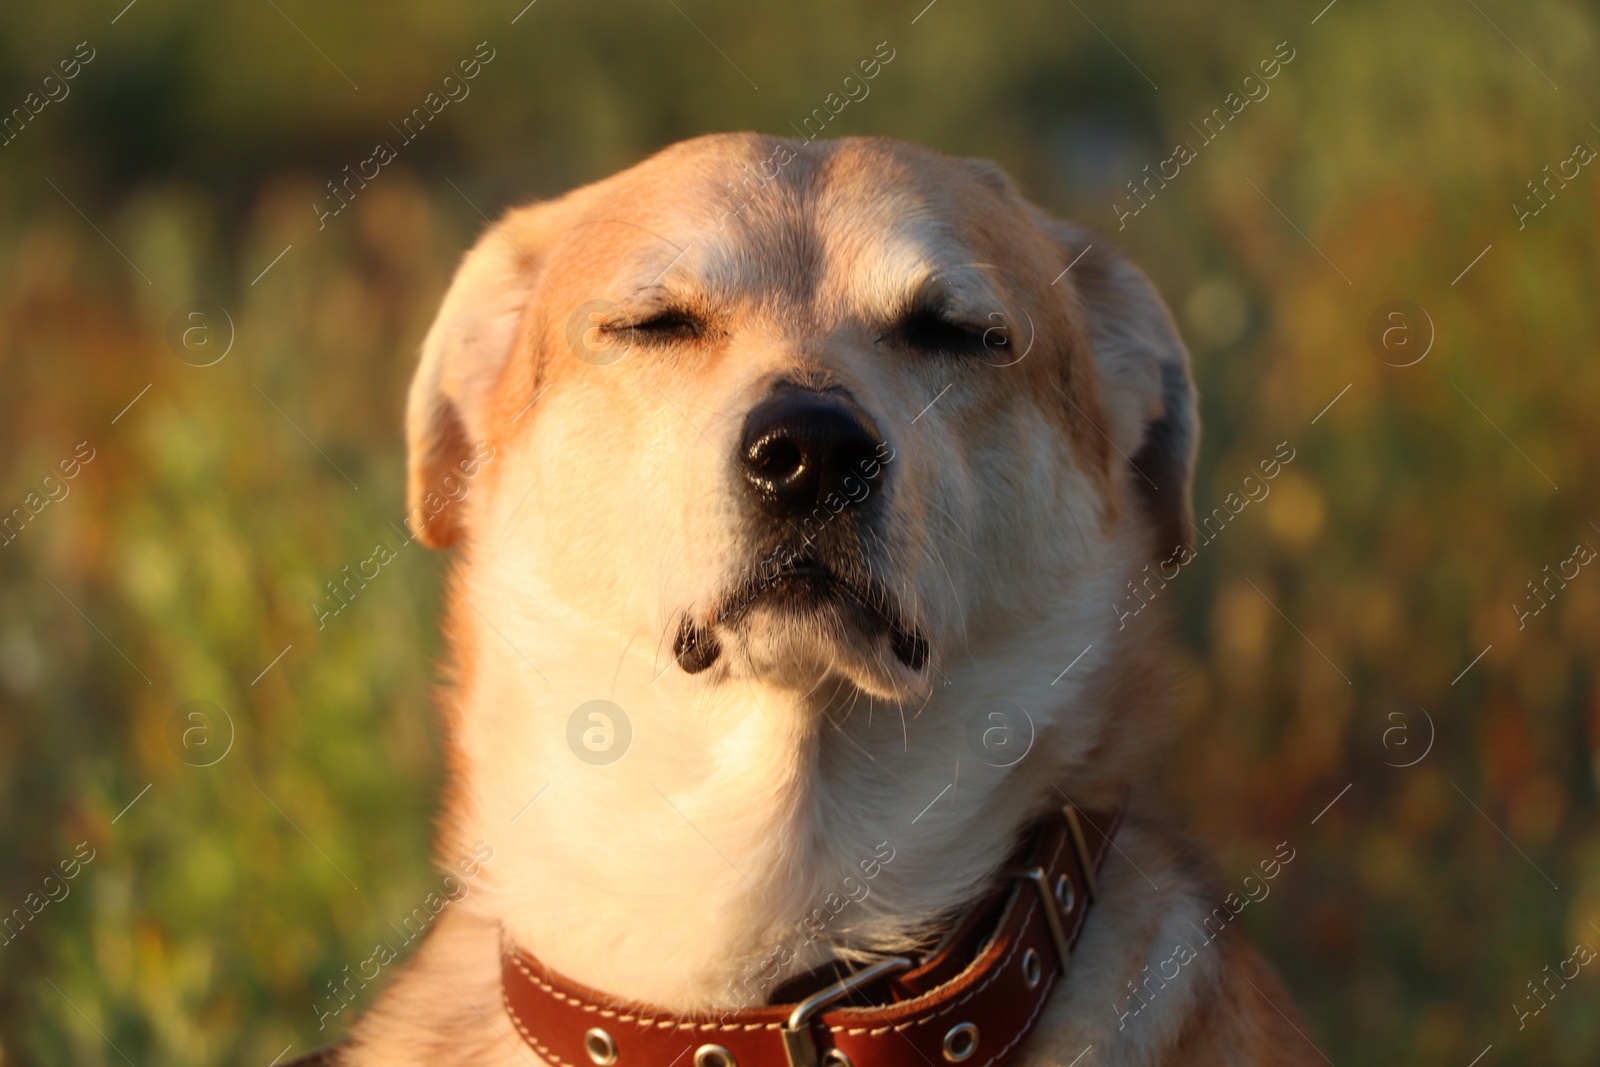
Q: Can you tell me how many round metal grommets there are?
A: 6